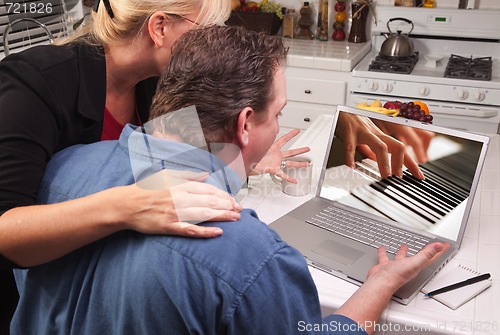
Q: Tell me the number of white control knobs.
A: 5